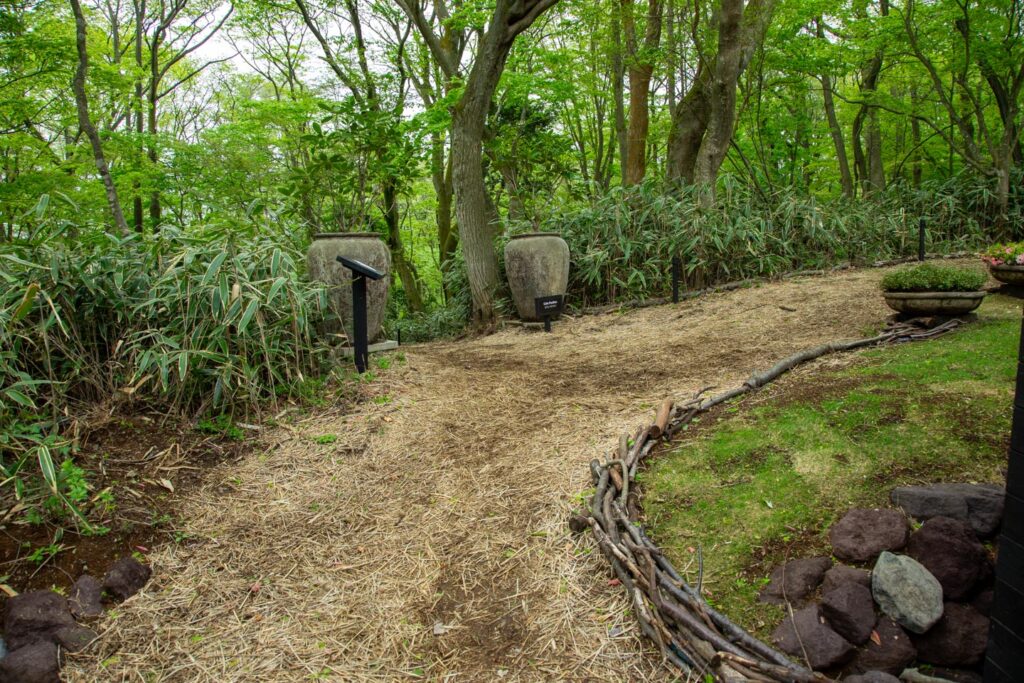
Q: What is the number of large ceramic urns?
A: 2